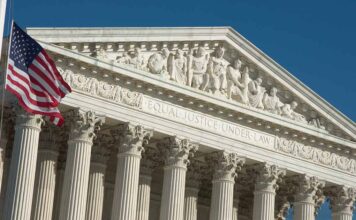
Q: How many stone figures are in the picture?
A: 9